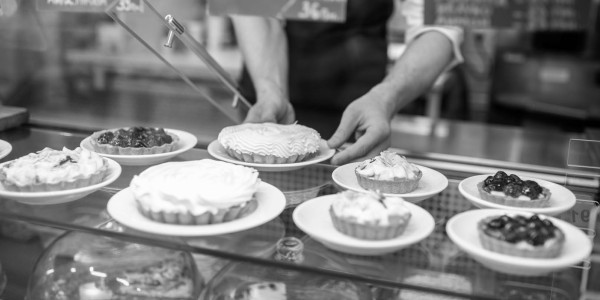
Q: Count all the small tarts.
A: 4